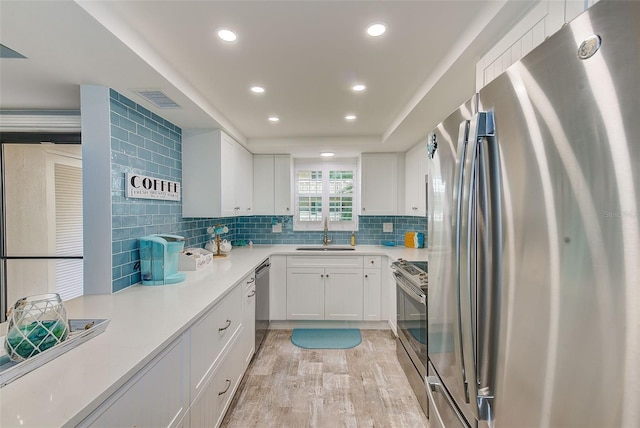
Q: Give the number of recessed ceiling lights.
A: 7